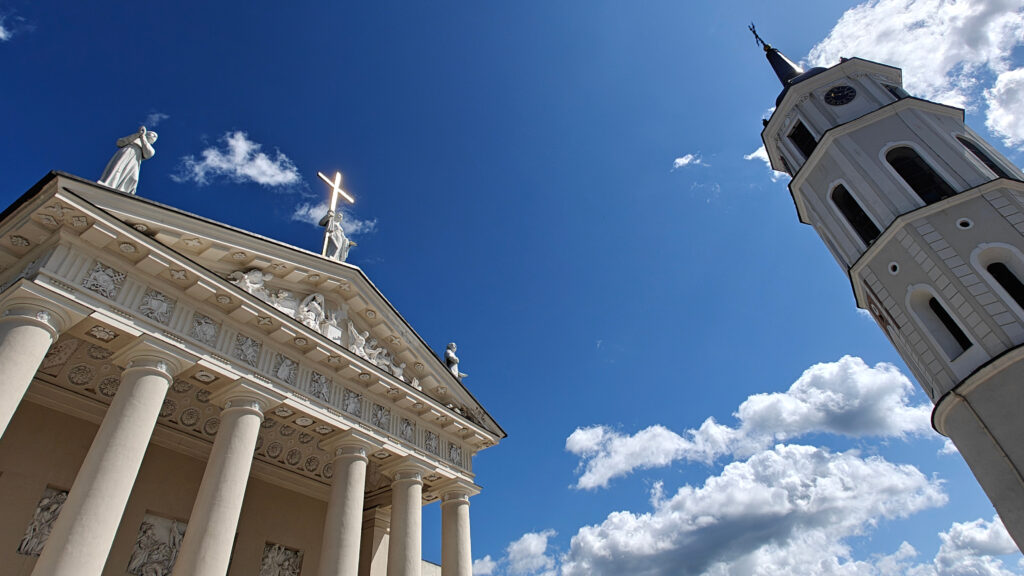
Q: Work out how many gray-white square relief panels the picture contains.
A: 11